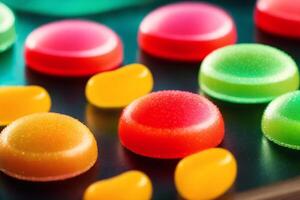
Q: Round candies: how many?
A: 8